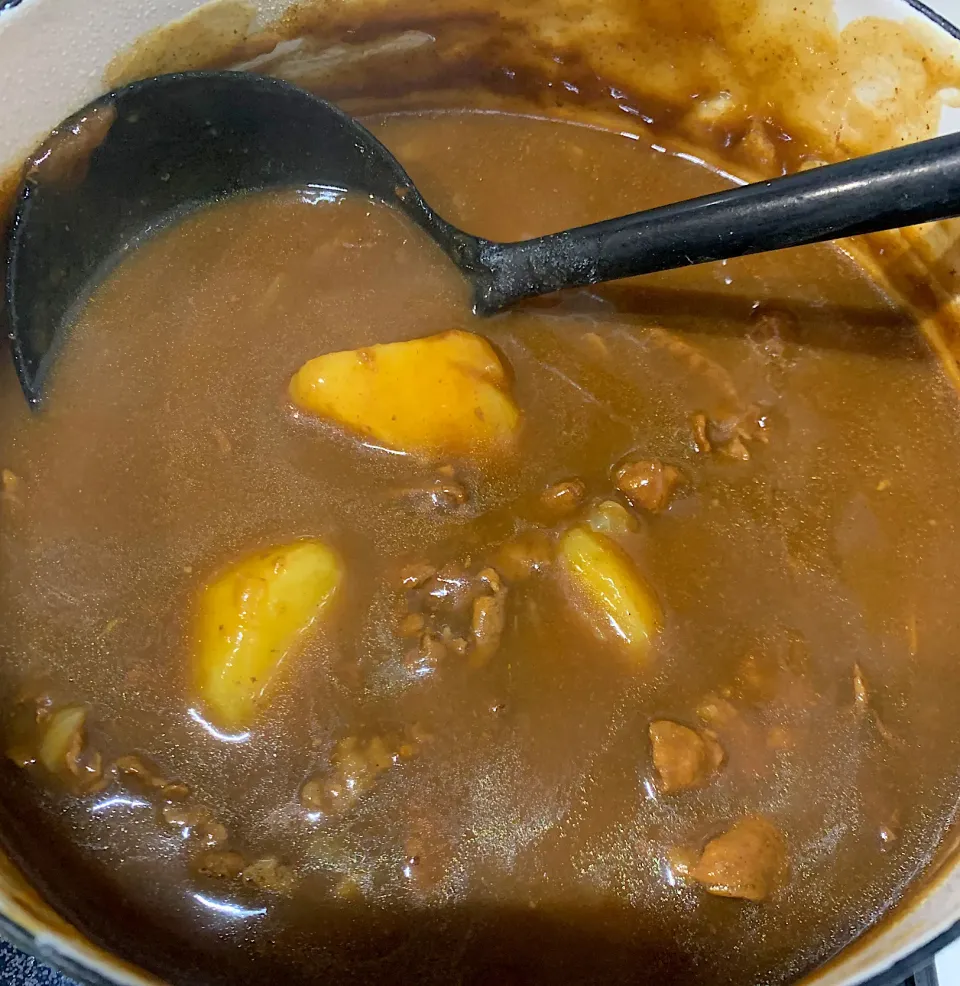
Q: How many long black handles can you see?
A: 1